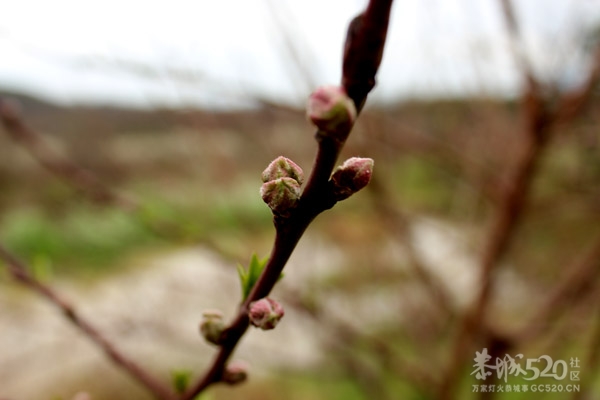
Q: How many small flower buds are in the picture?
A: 7